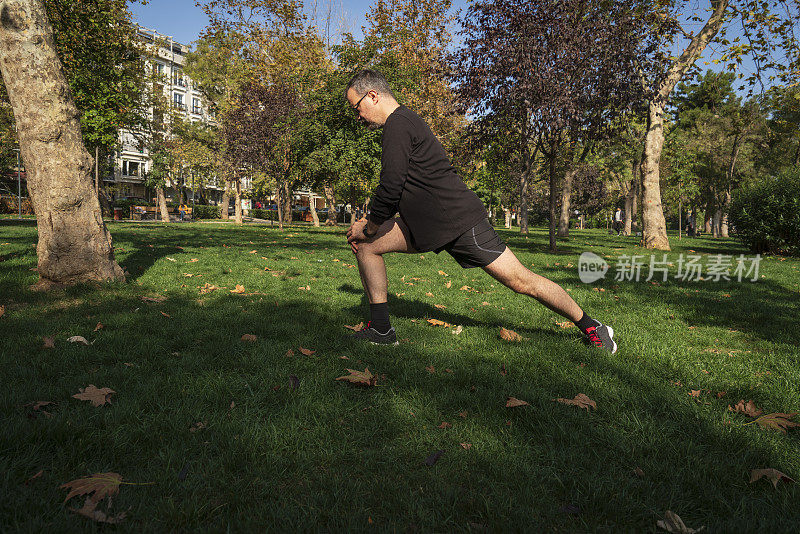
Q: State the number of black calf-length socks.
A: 2